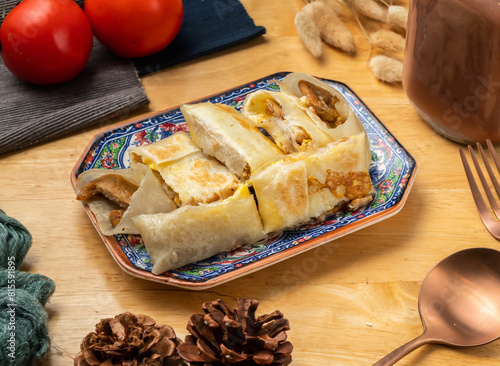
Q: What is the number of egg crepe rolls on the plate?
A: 7